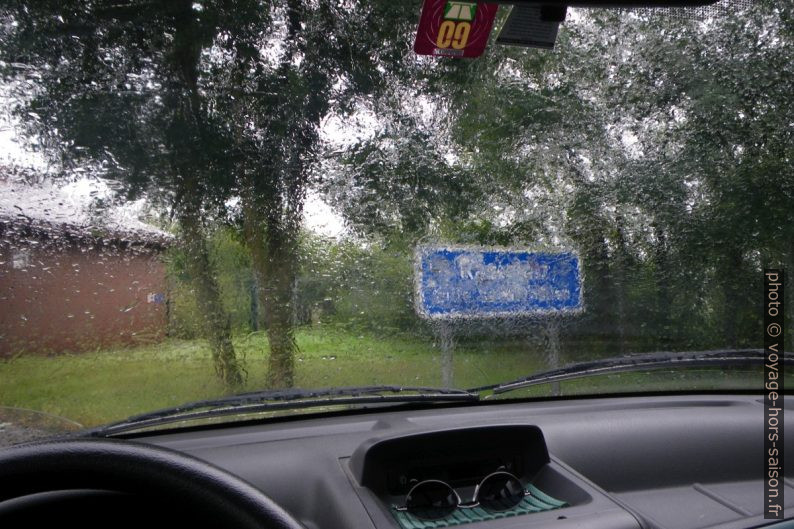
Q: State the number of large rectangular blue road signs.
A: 1